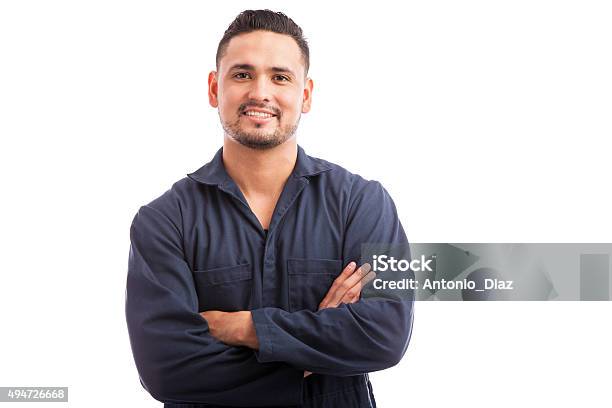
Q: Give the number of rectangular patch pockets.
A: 2